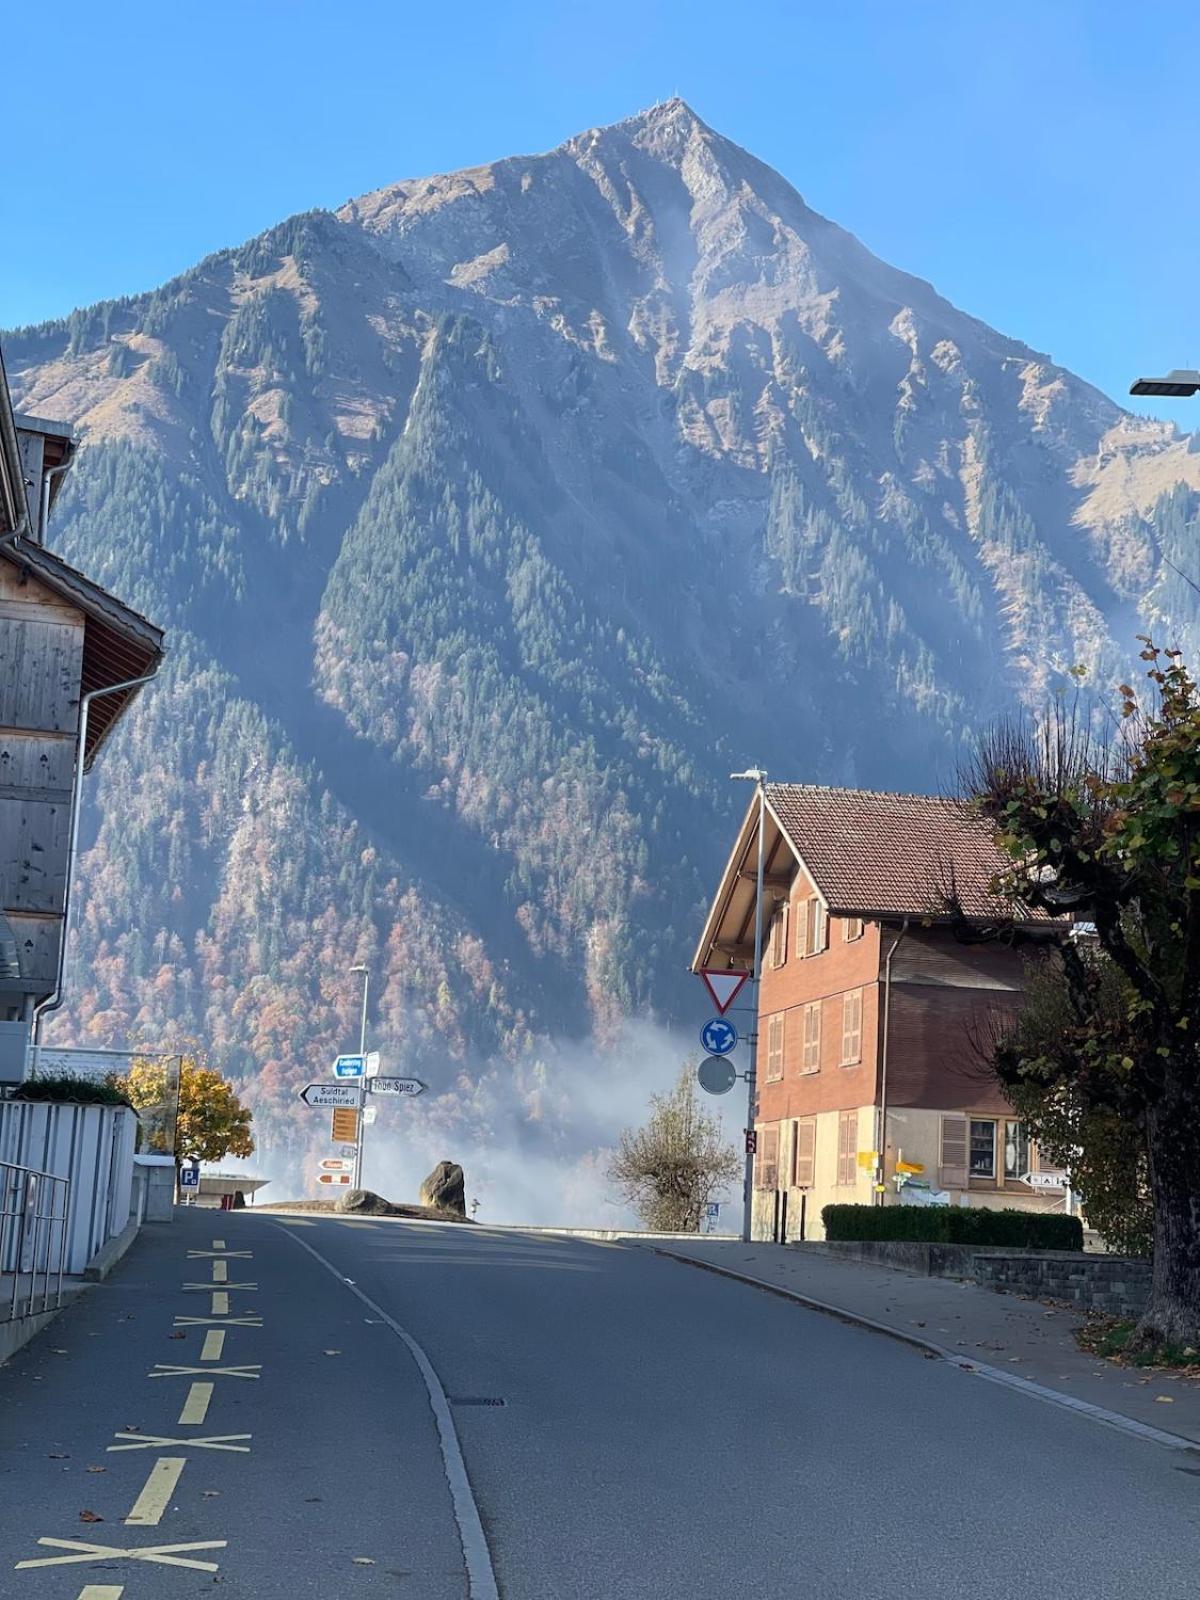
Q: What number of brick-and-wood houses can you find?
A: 1